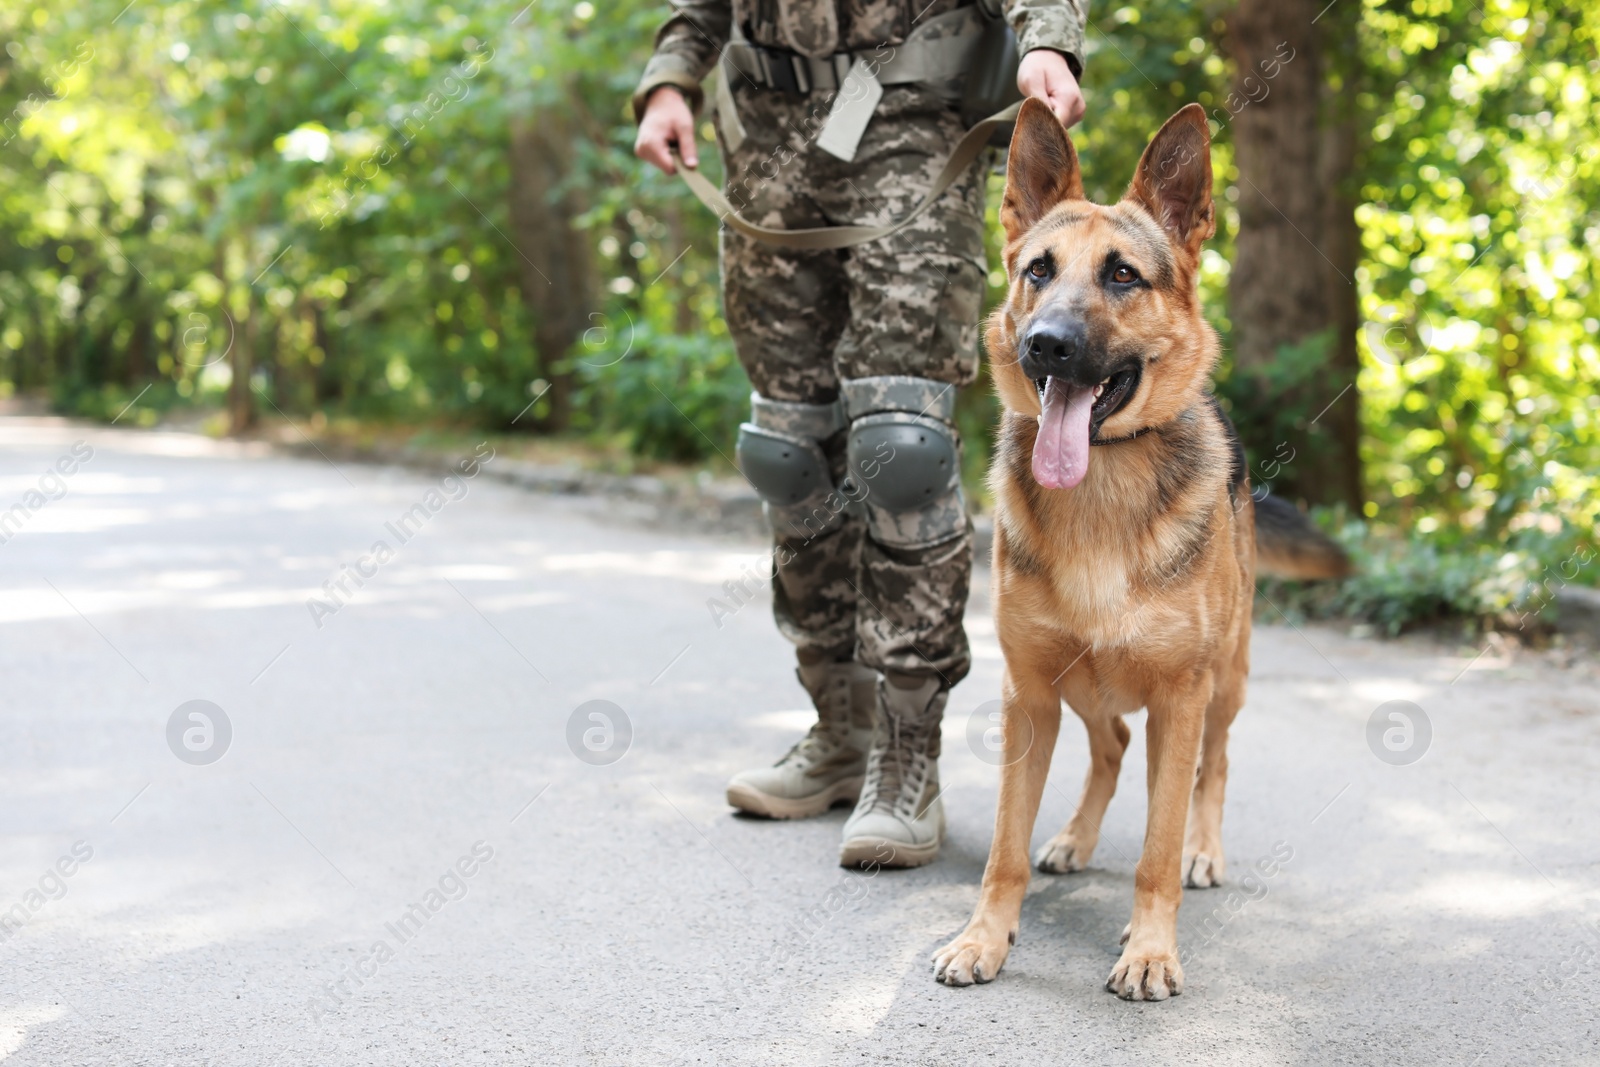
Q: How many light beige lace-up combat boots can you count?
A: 2